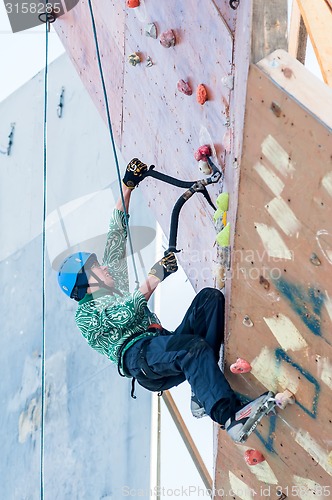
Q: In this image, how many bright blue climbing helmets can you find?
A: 1